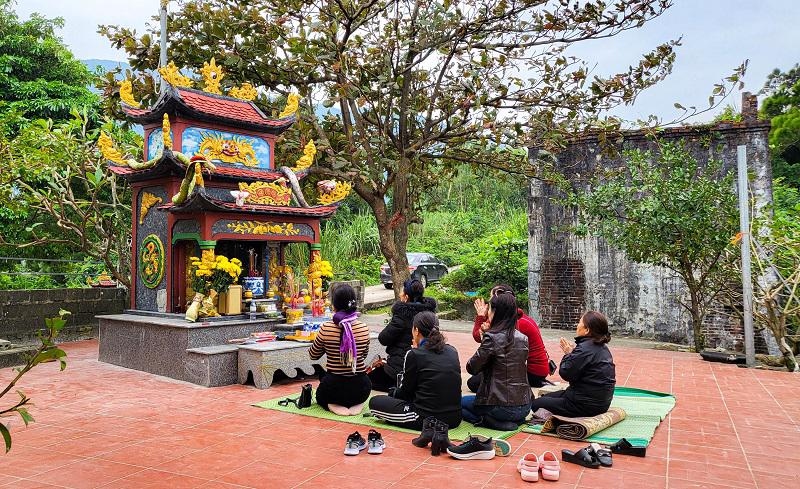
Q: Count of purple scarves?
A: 1